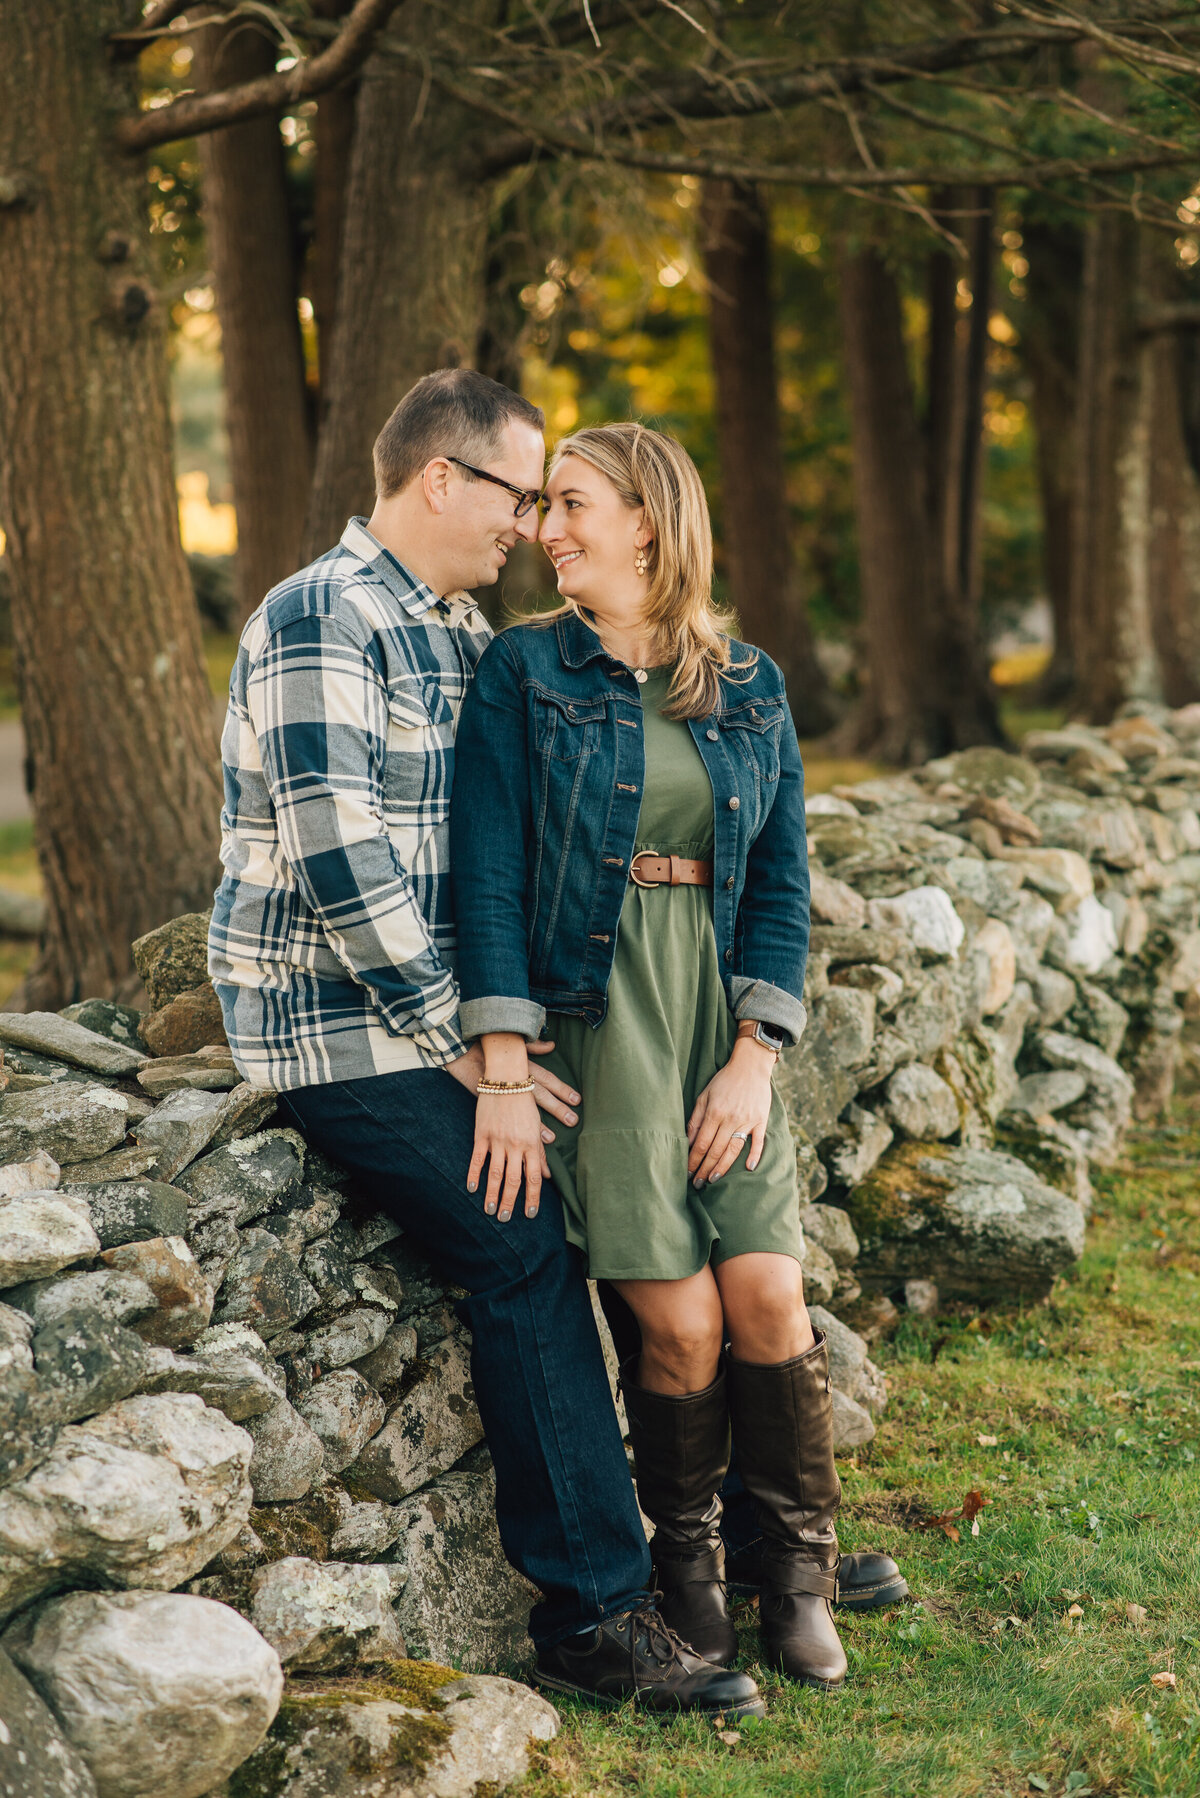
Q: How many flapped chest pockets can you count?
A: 3